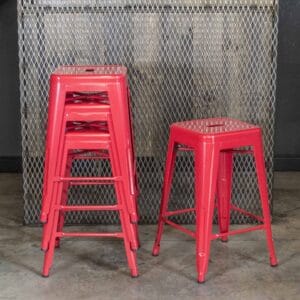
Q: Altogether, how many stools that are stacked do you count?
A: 3